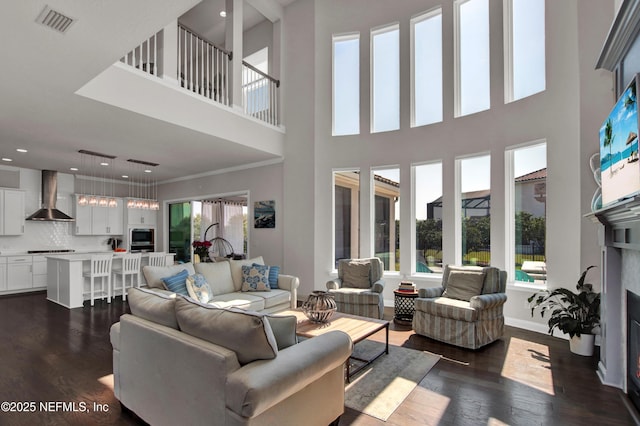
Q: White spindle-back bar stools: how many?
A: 3